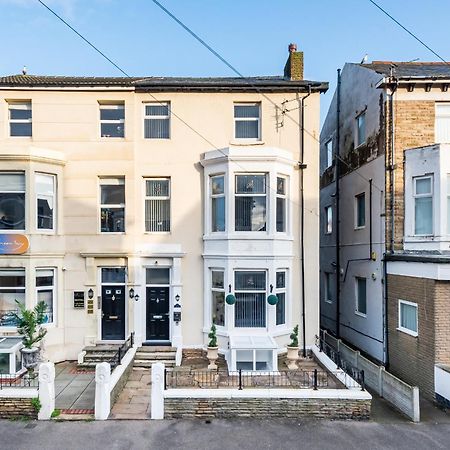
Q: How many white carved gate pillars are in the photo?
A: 3